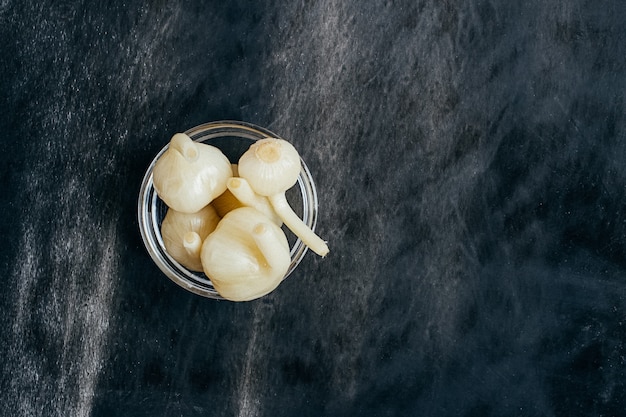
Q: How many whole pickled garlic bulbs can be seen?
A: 5